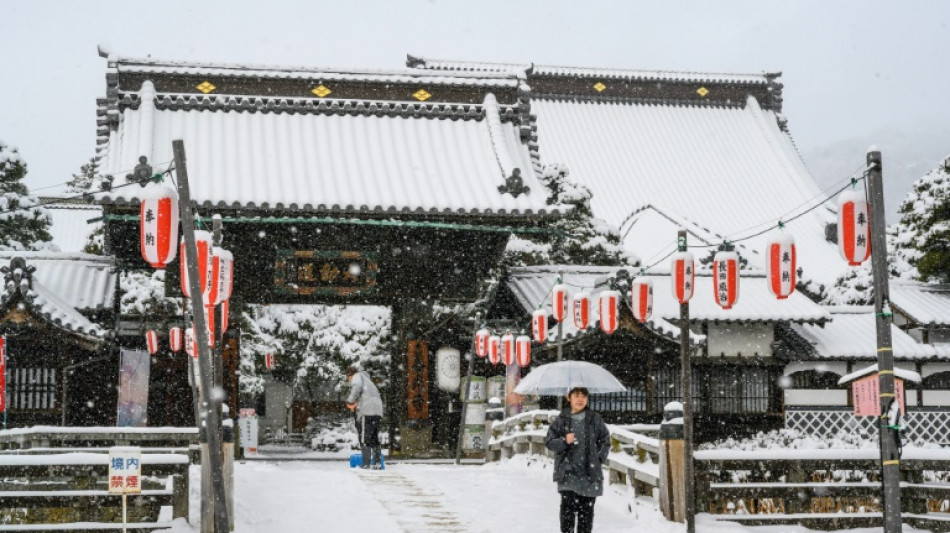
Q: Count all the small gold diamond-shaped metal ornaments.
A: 5